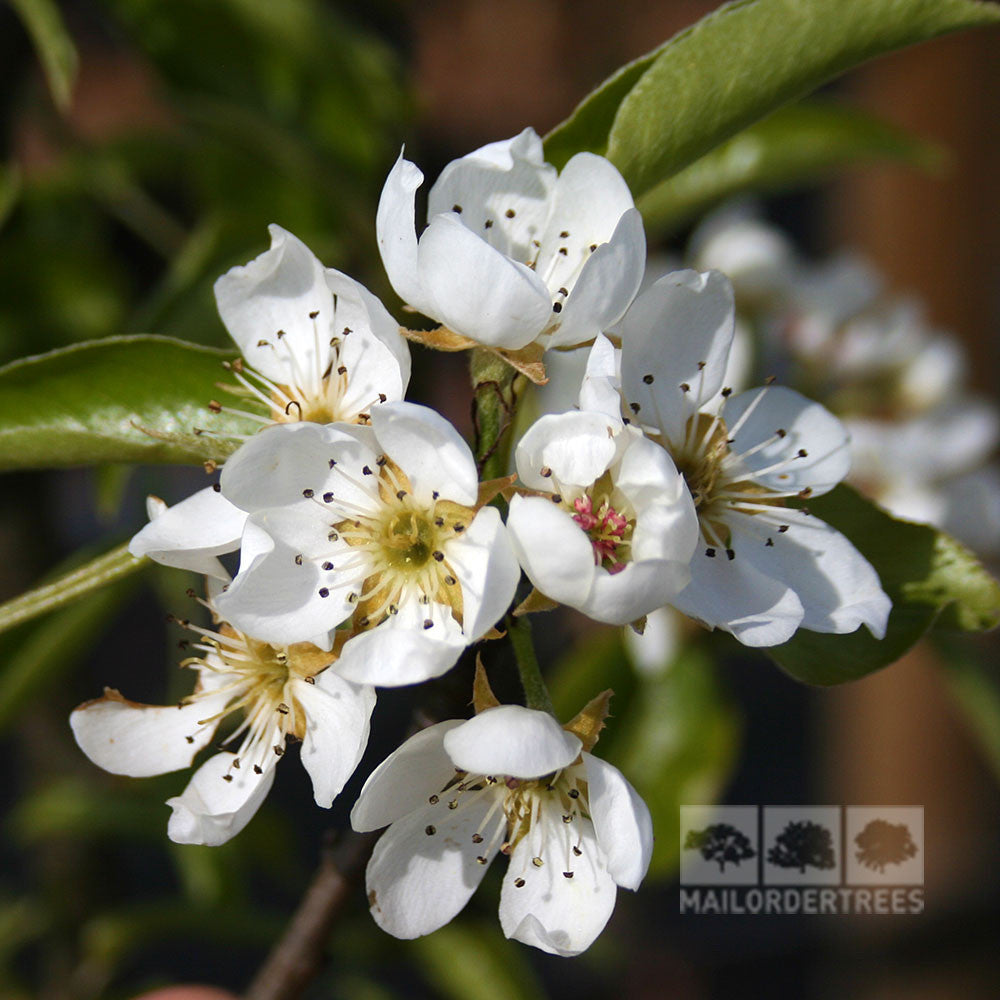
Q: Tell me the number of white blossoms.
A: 7